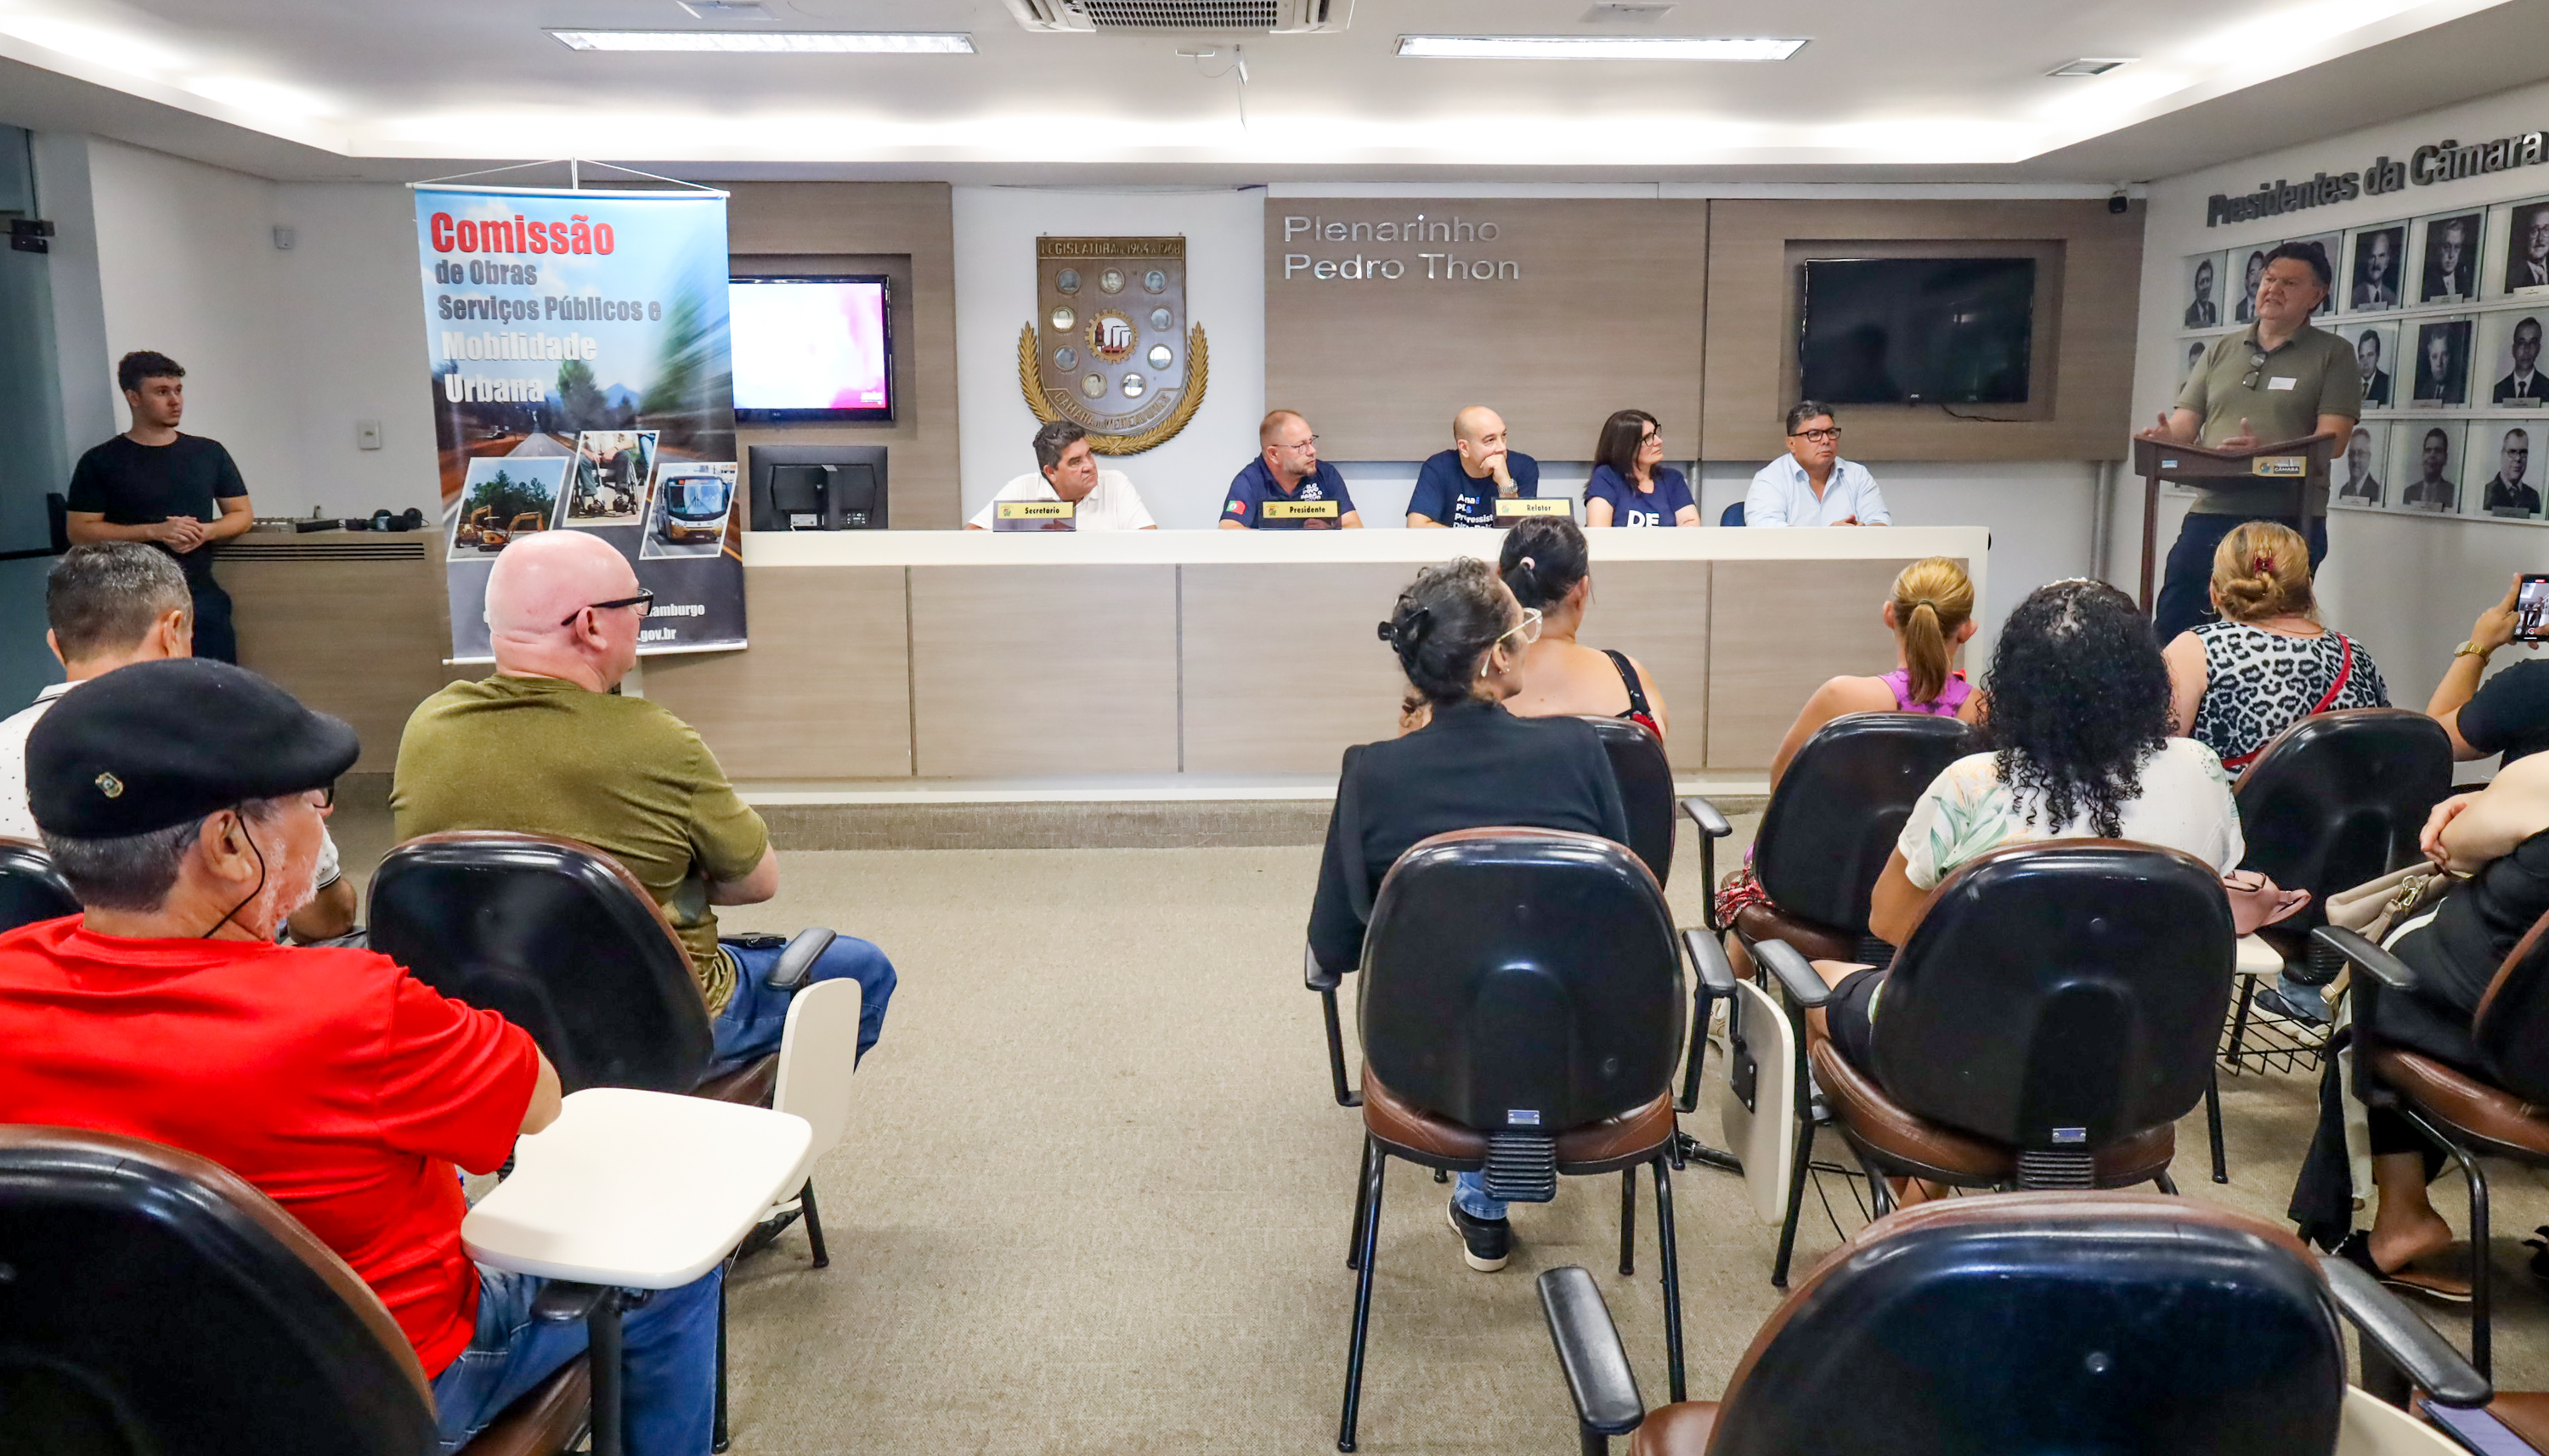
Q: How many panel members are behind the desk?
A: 5